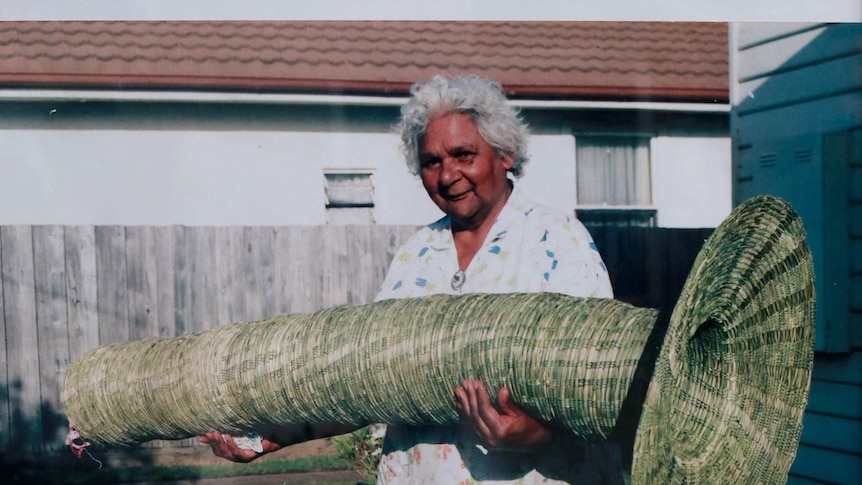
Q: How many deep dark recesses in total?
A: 1